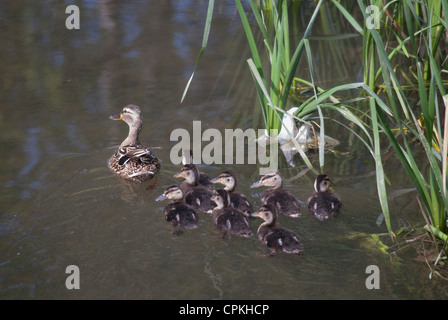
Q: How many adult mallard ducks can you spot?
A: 1